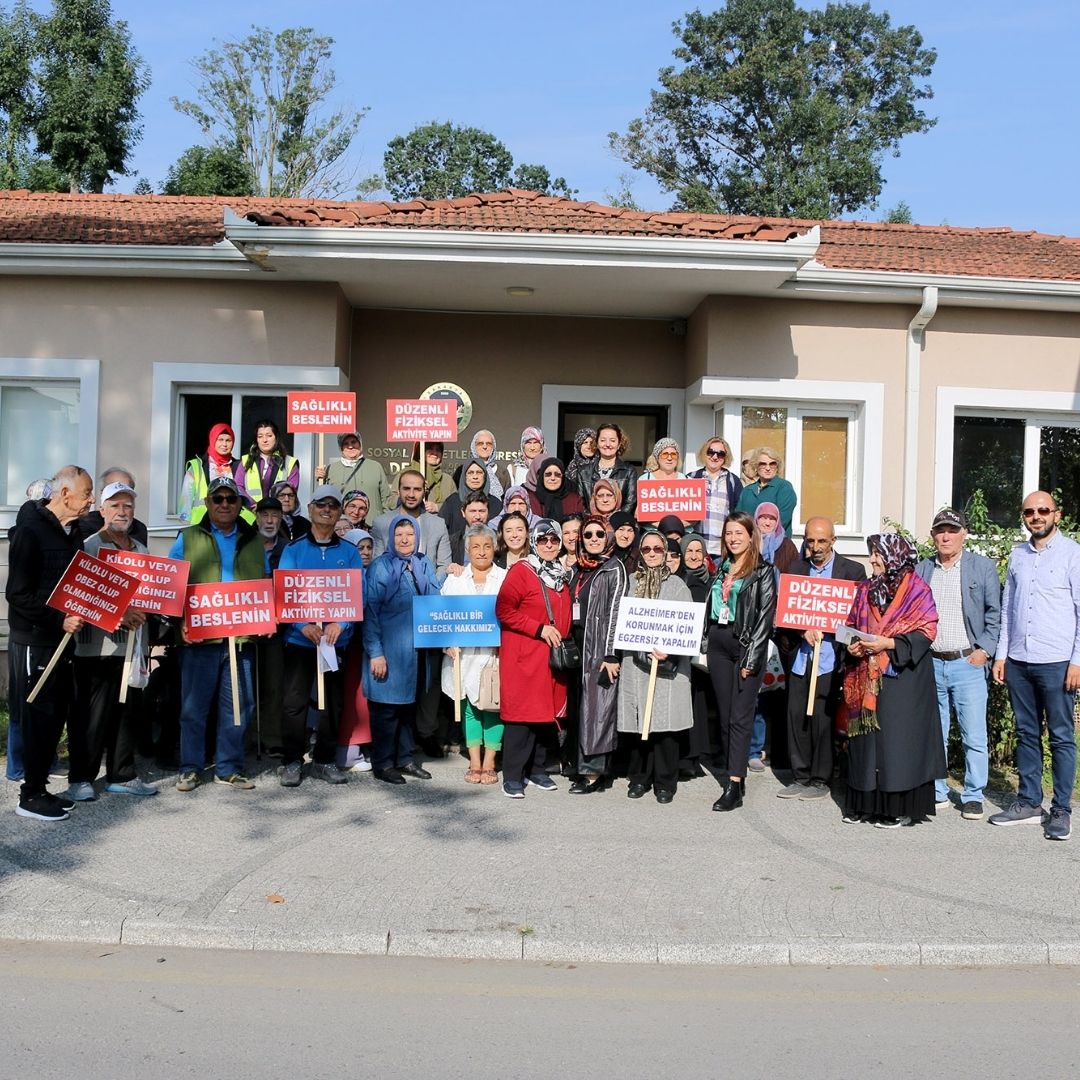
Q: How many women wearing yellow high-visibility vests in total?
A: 2